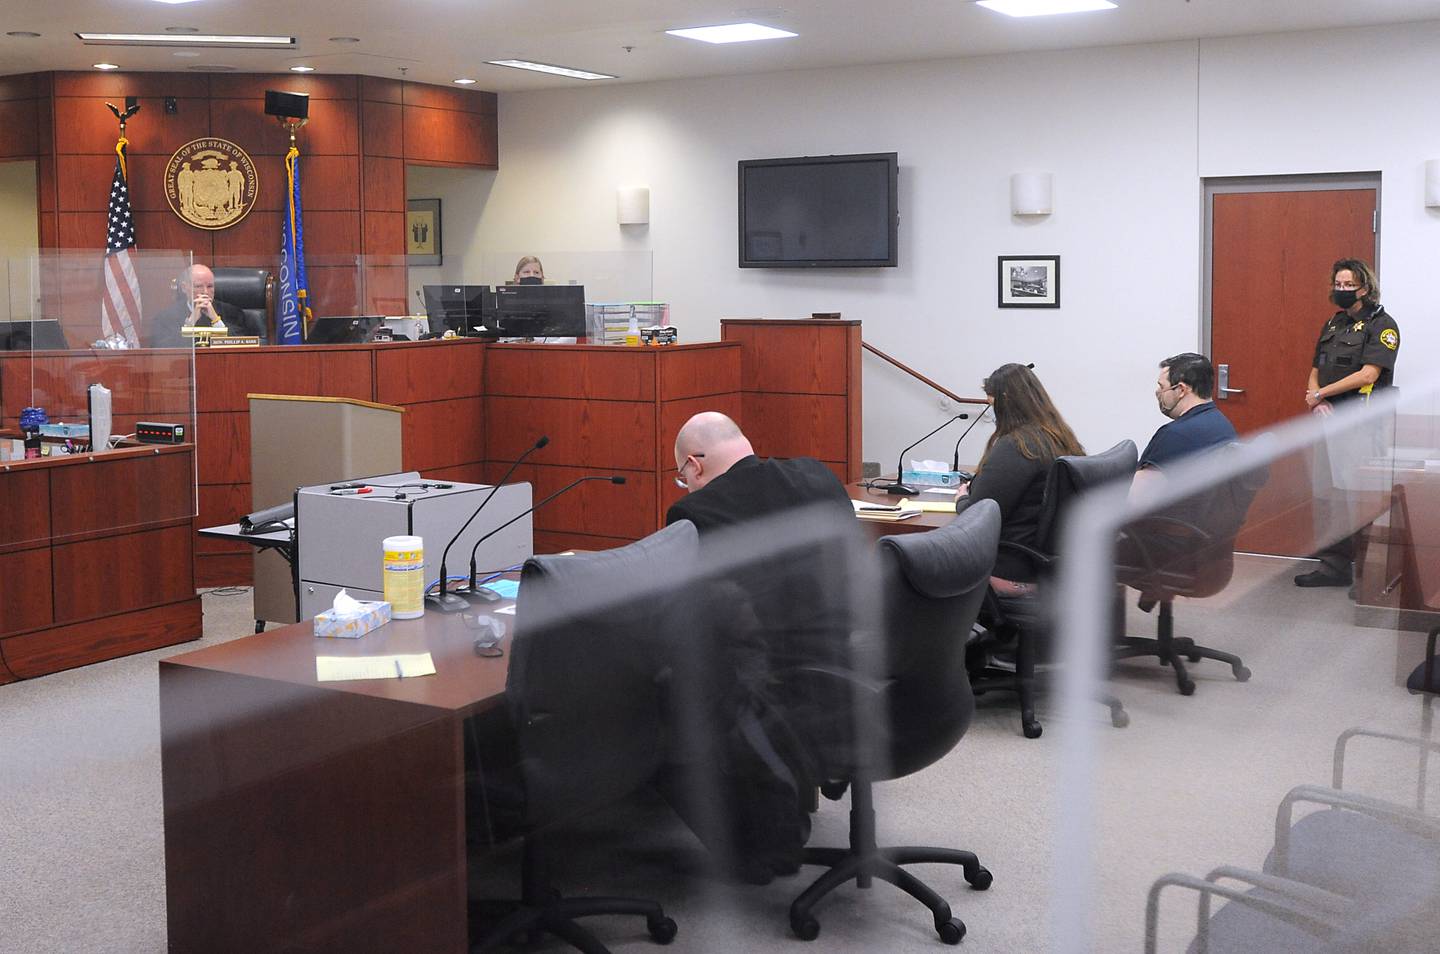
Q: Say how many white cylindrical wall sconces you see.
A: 3